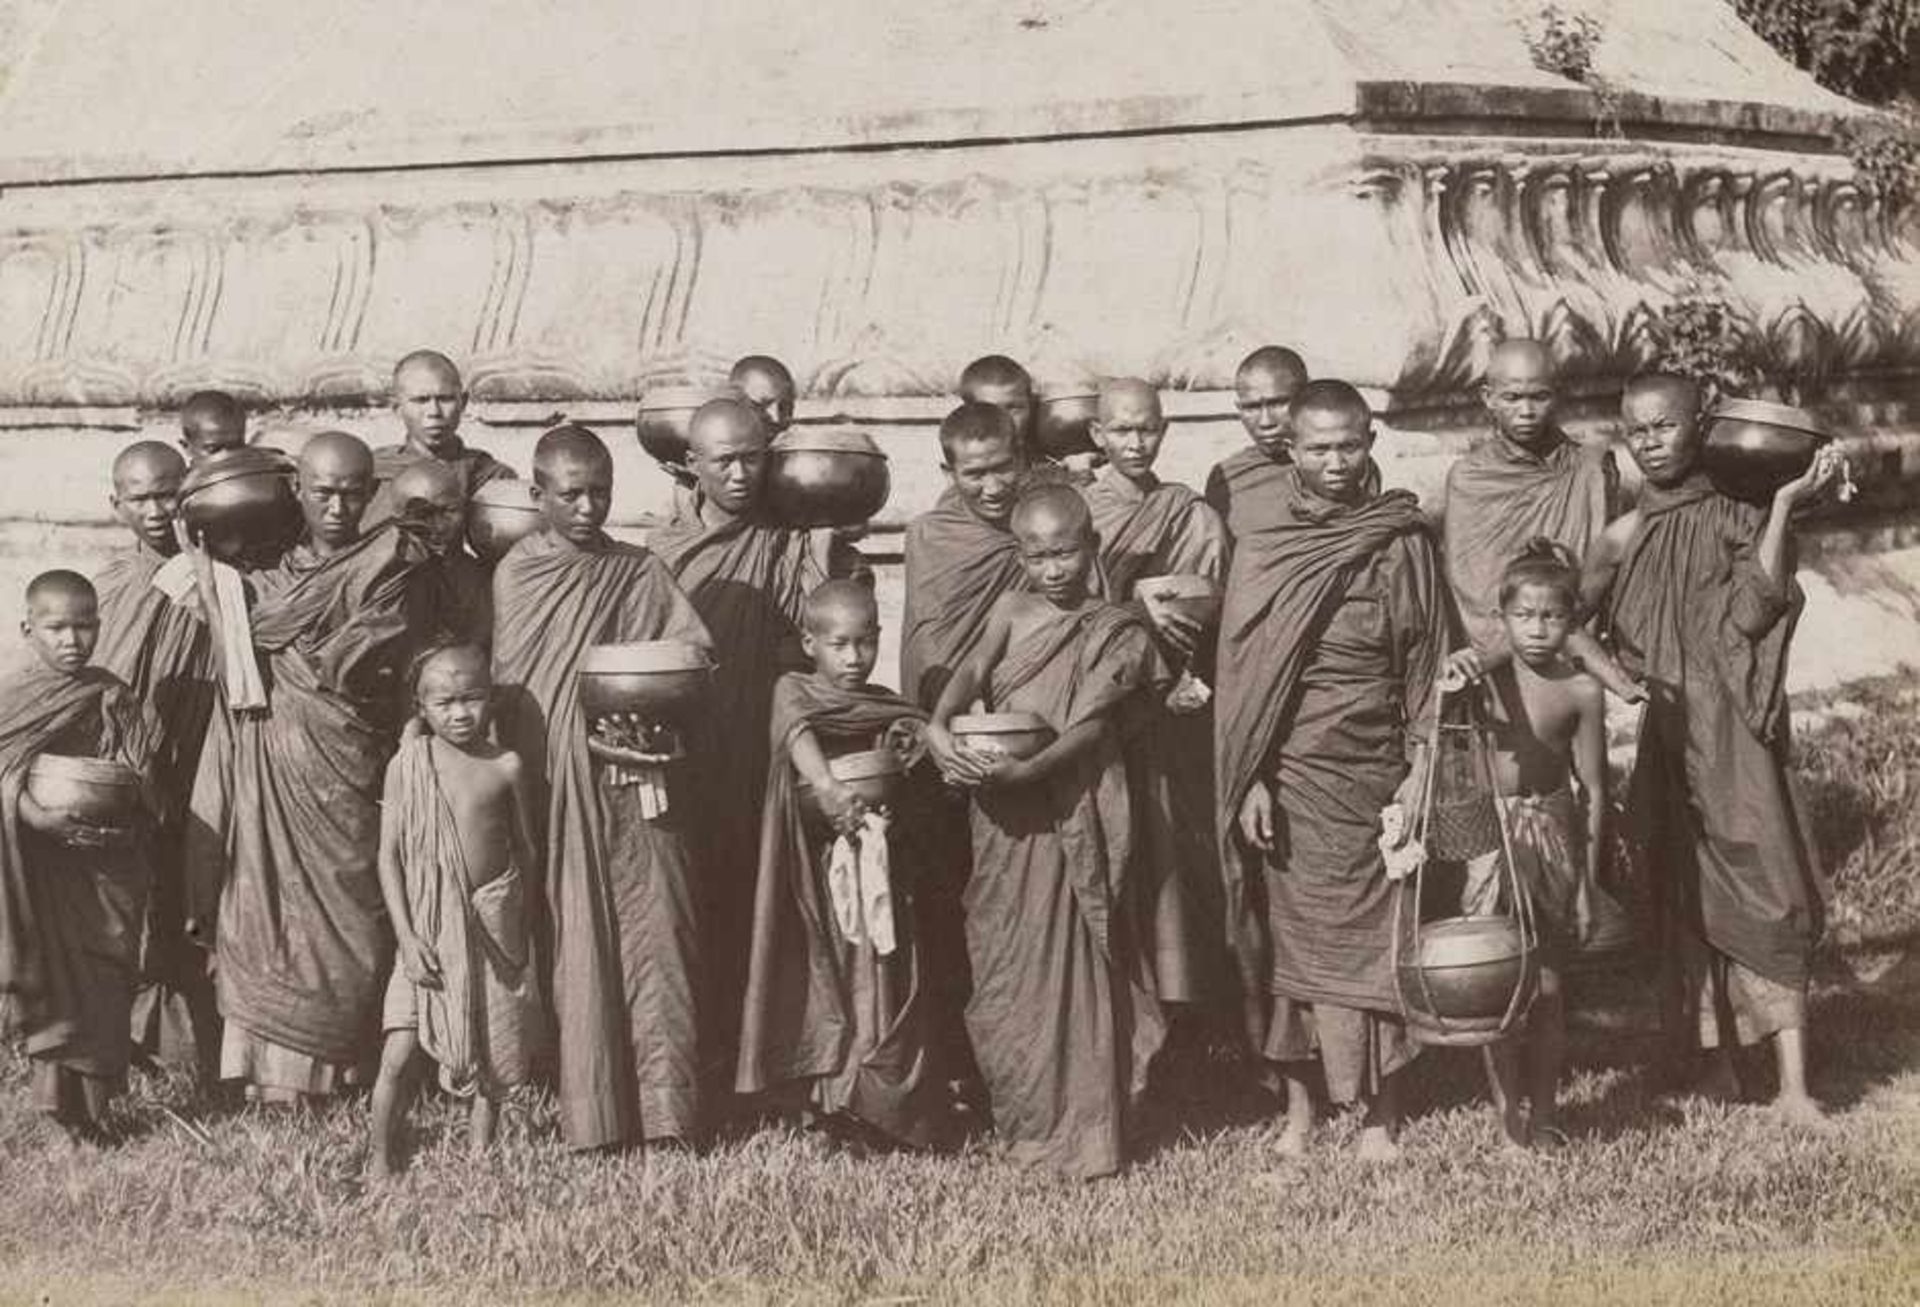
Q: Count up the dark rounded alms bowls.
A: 12